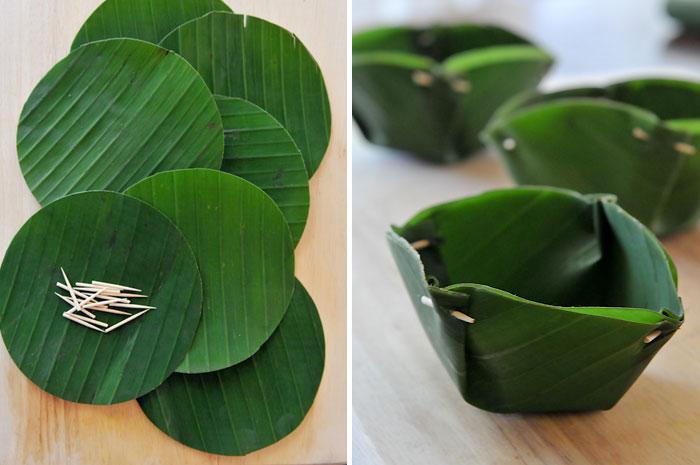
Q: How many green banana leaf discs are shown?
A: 7